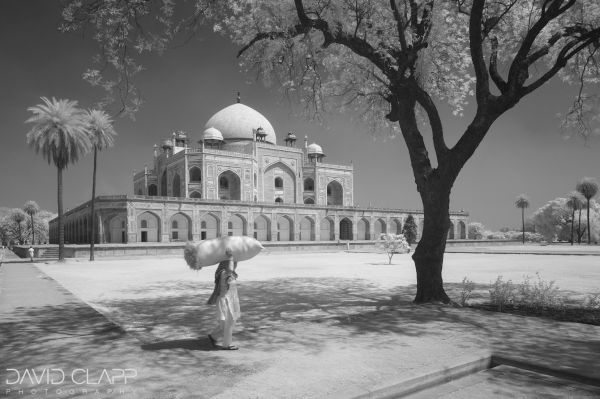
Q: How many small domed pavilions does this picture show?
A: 6